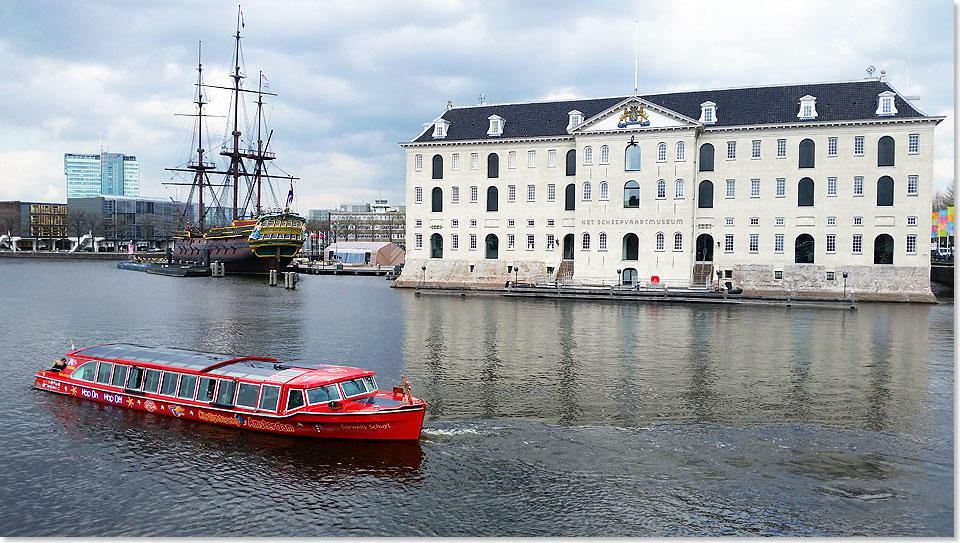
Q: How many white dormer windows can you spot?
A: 6